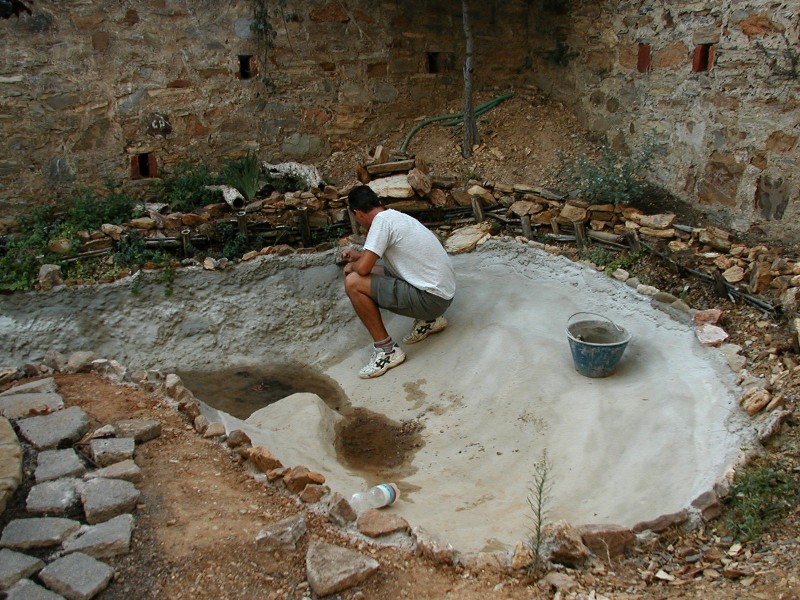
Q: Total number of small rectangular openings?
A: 5